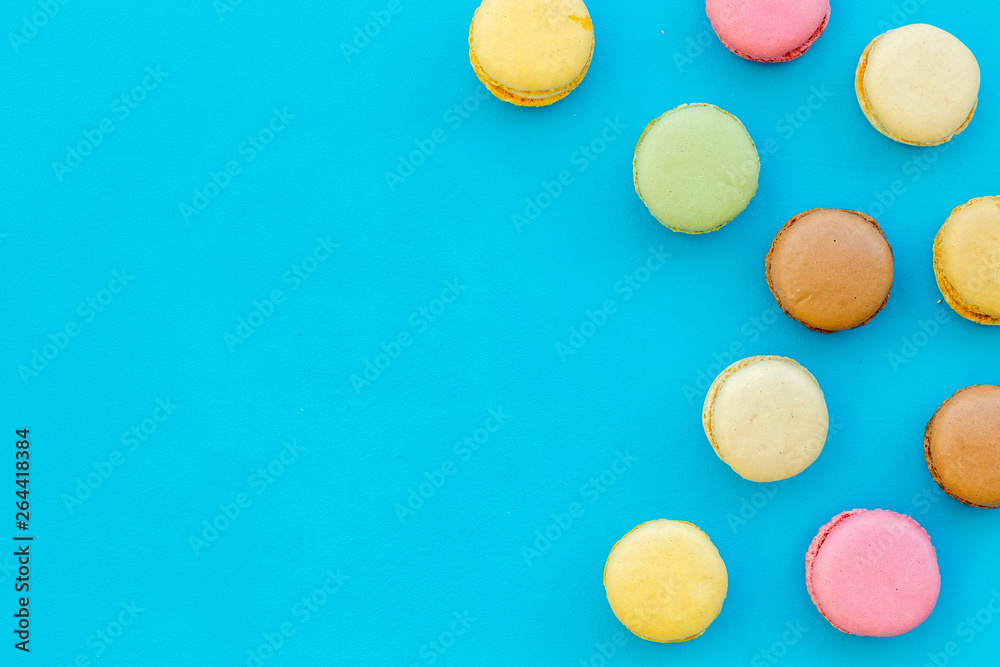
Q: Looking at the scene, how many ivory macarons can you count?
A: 2